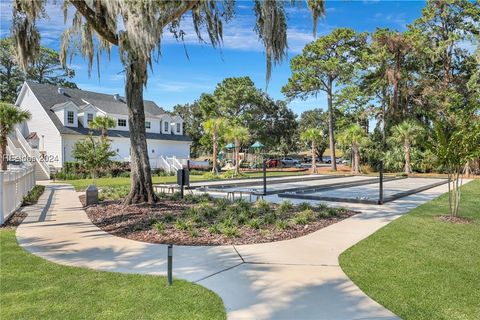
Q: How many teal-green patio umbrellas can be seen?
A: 2